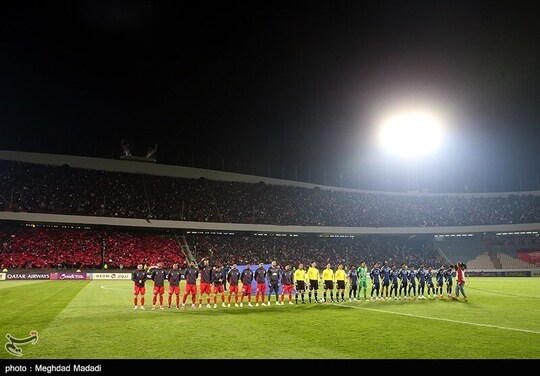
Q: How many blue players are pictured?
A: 10